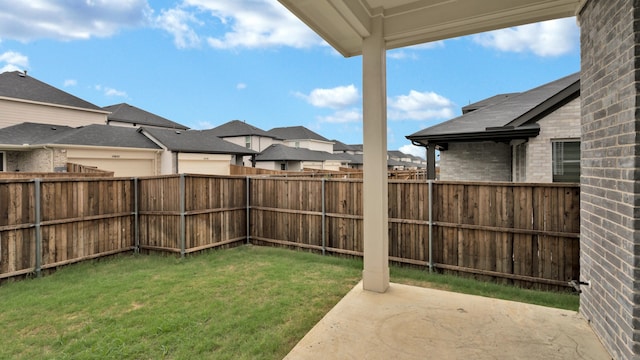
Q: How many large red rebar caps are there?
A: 0